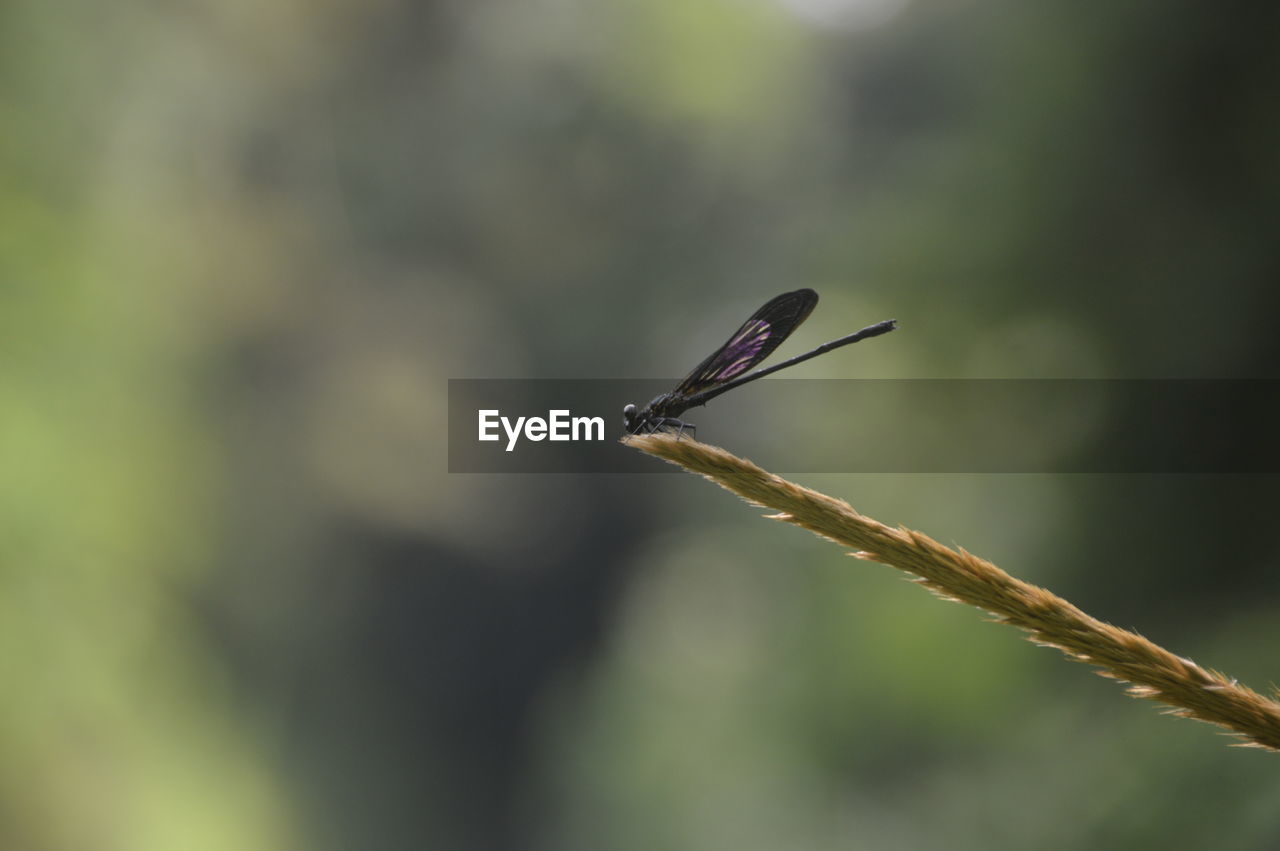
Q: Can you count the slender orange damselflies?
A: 0